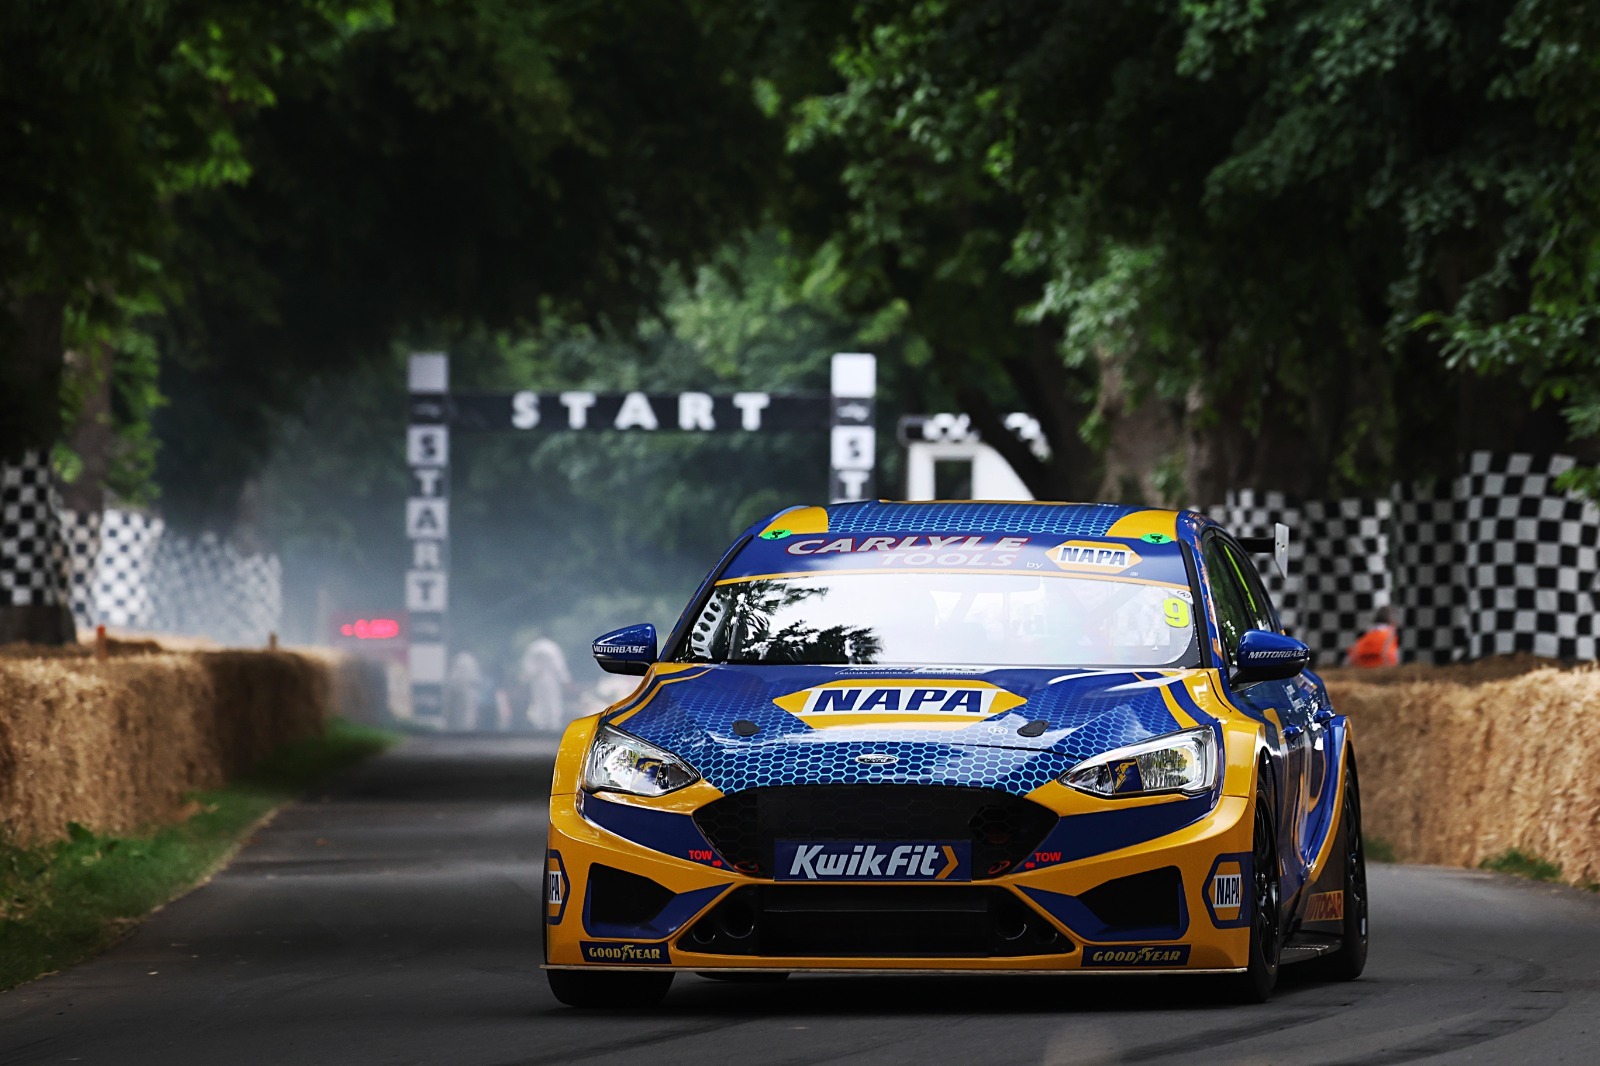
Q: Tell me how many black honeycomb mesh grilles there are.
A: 1